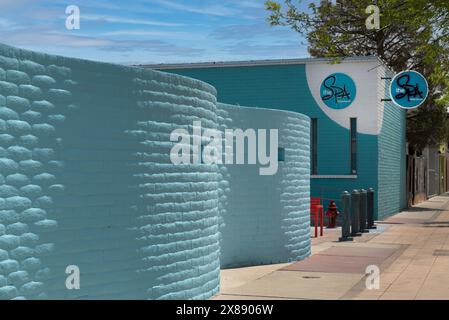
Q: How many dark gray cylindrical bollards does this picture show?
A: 4